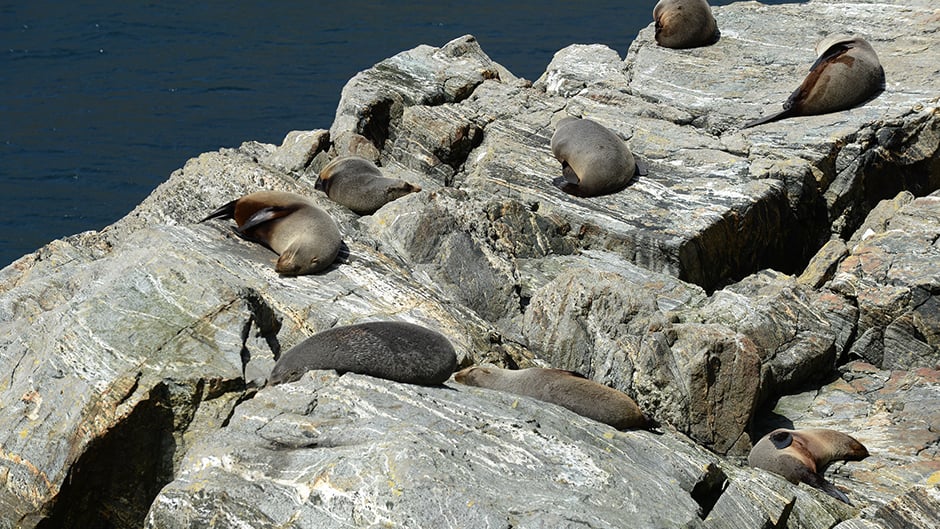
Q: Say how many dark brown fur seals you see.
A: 8